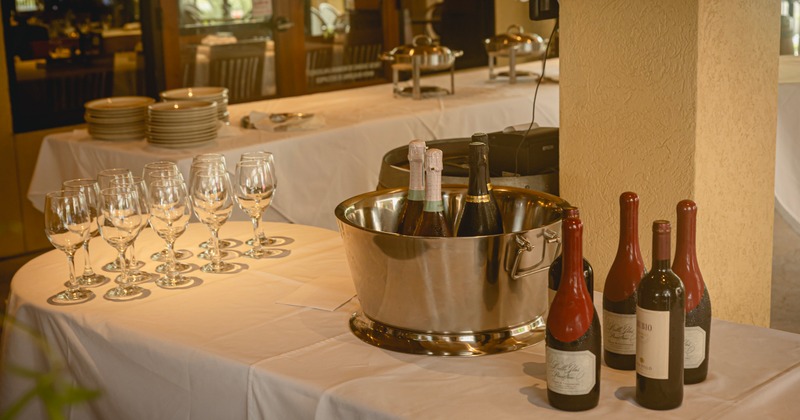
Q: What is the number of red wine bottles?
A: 5